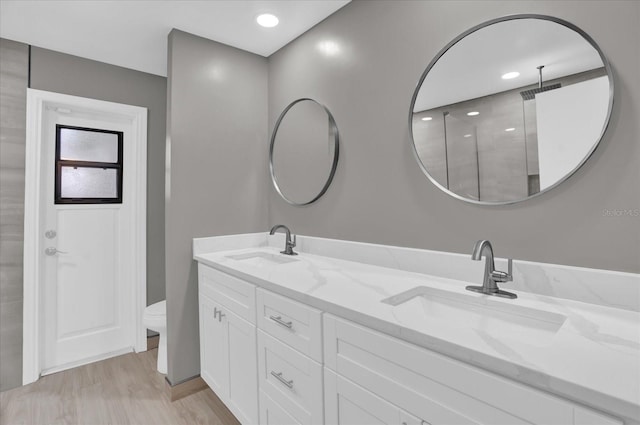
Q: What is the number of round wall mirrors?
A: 2